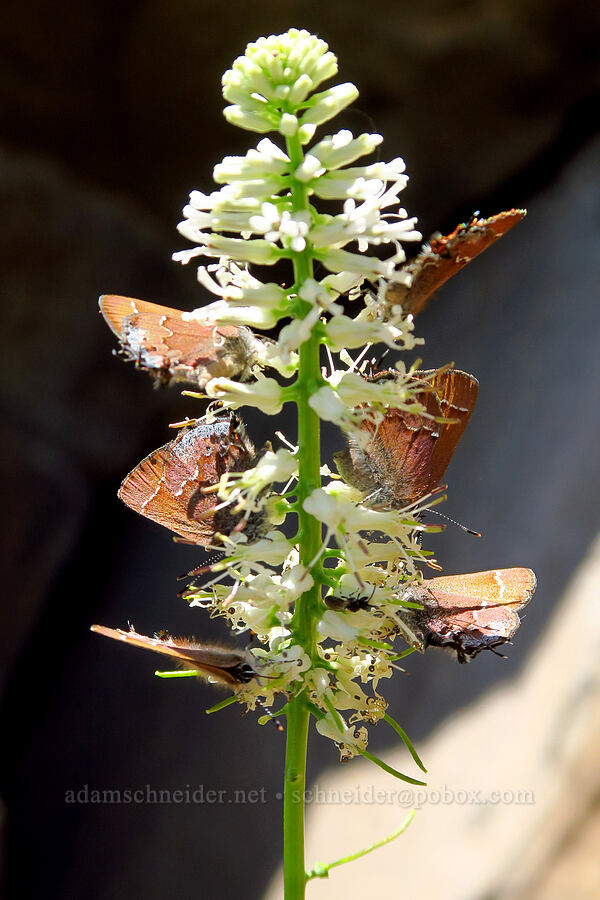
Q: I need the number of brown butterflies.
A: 6